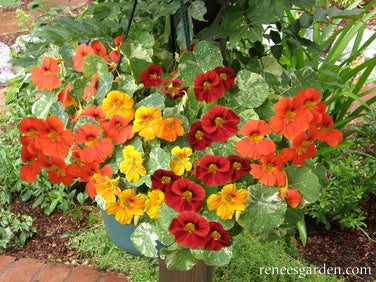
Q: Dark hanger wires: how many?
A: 2